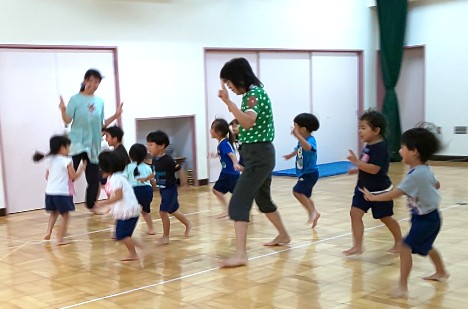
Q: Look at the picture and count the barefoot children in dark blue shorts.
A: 8